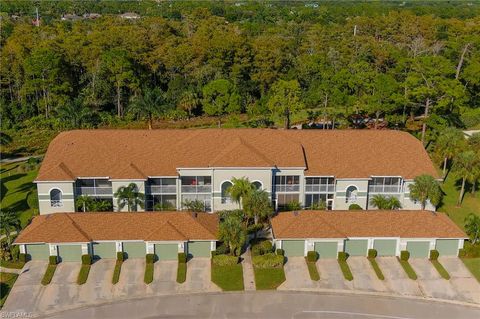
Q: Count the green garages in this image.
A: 12